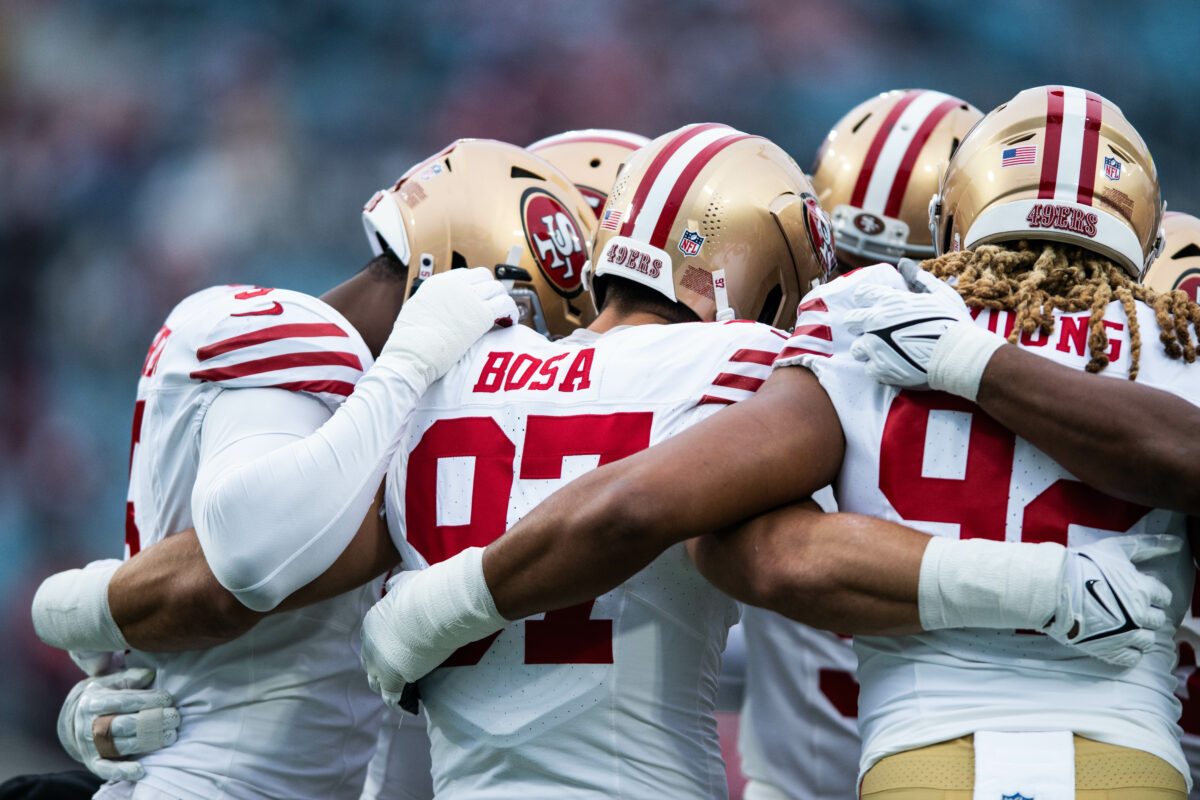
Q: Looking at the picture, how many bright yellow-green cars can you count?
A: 0